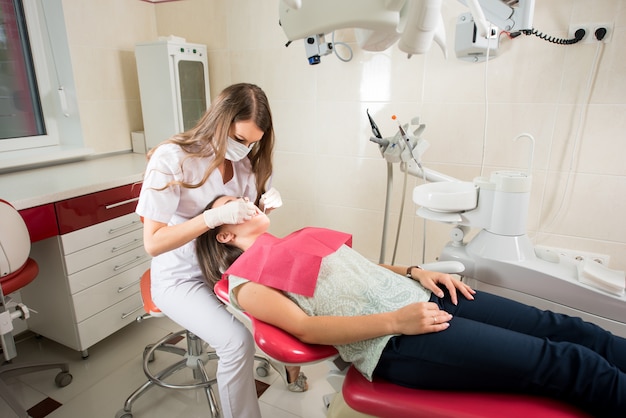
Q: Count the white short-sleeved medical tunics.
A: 1